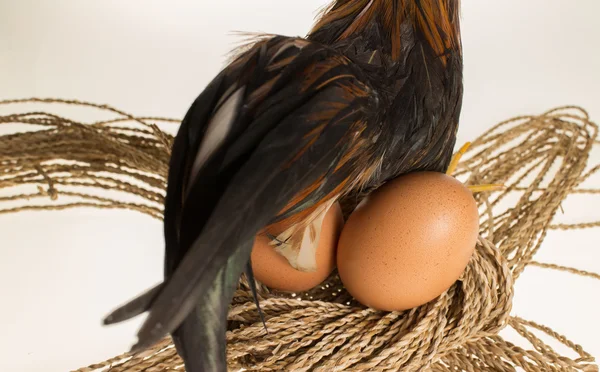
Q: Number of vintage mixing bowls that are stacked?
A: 0